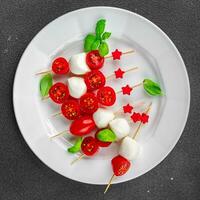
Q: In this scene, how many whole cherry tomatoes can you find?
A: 1